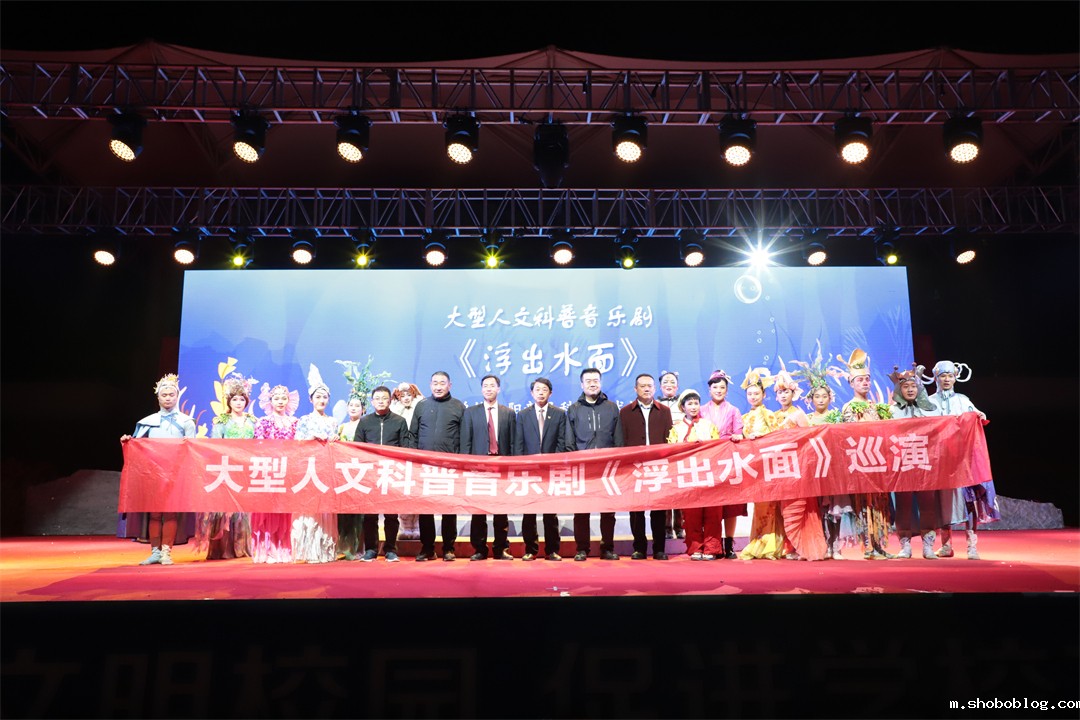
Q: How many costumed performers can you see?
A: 15